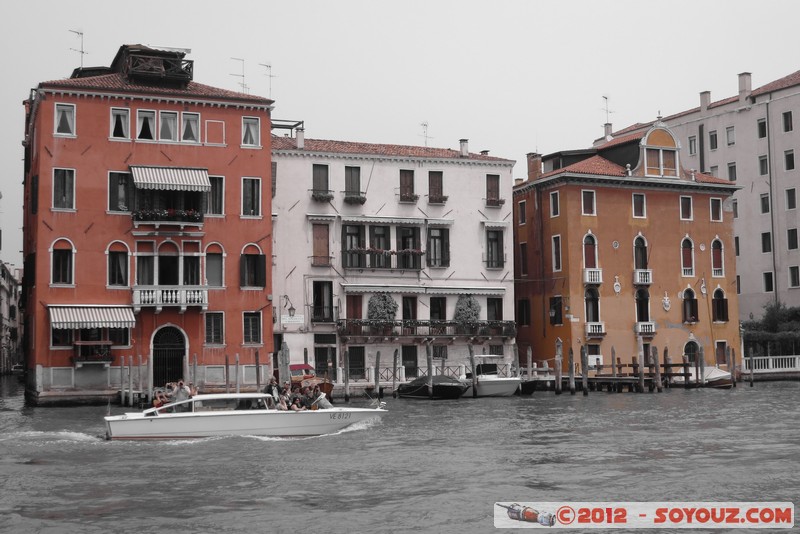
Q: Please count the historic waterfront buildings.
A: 3